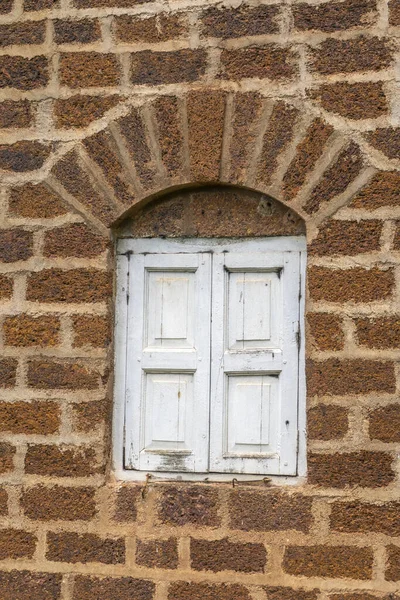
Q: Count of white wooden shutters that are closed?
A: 2